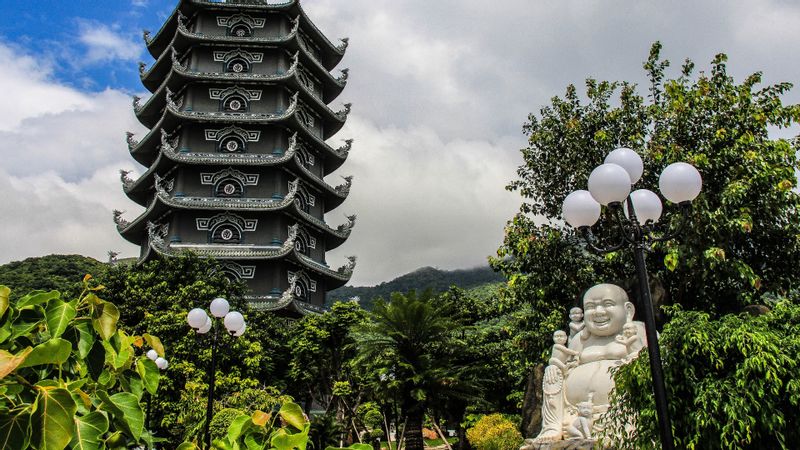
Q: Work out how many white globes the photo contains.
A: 13